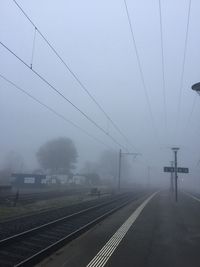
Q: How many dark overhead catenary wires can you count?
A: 6